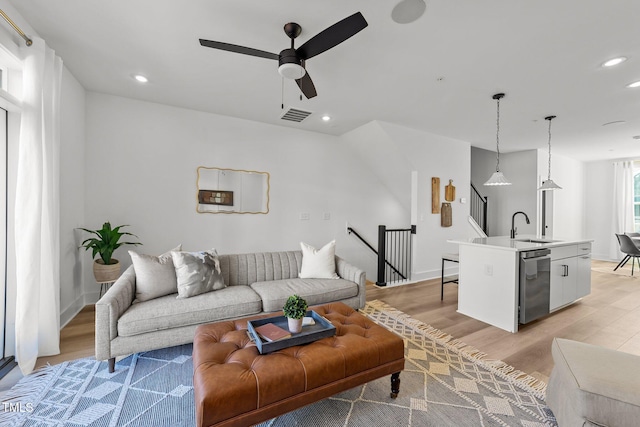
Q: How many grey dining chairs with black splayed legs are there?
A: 2